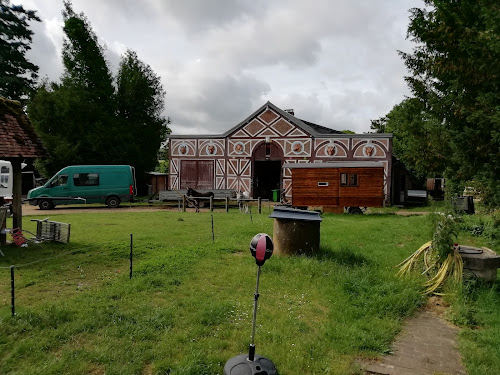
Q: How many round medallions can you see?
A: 6